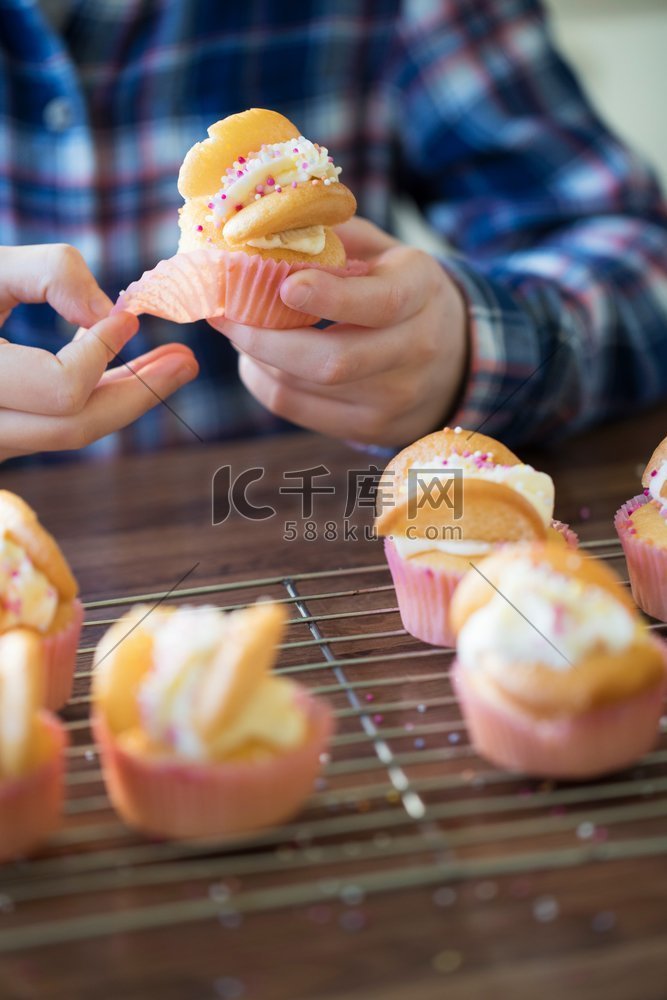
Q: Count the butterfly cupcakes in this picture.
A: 7